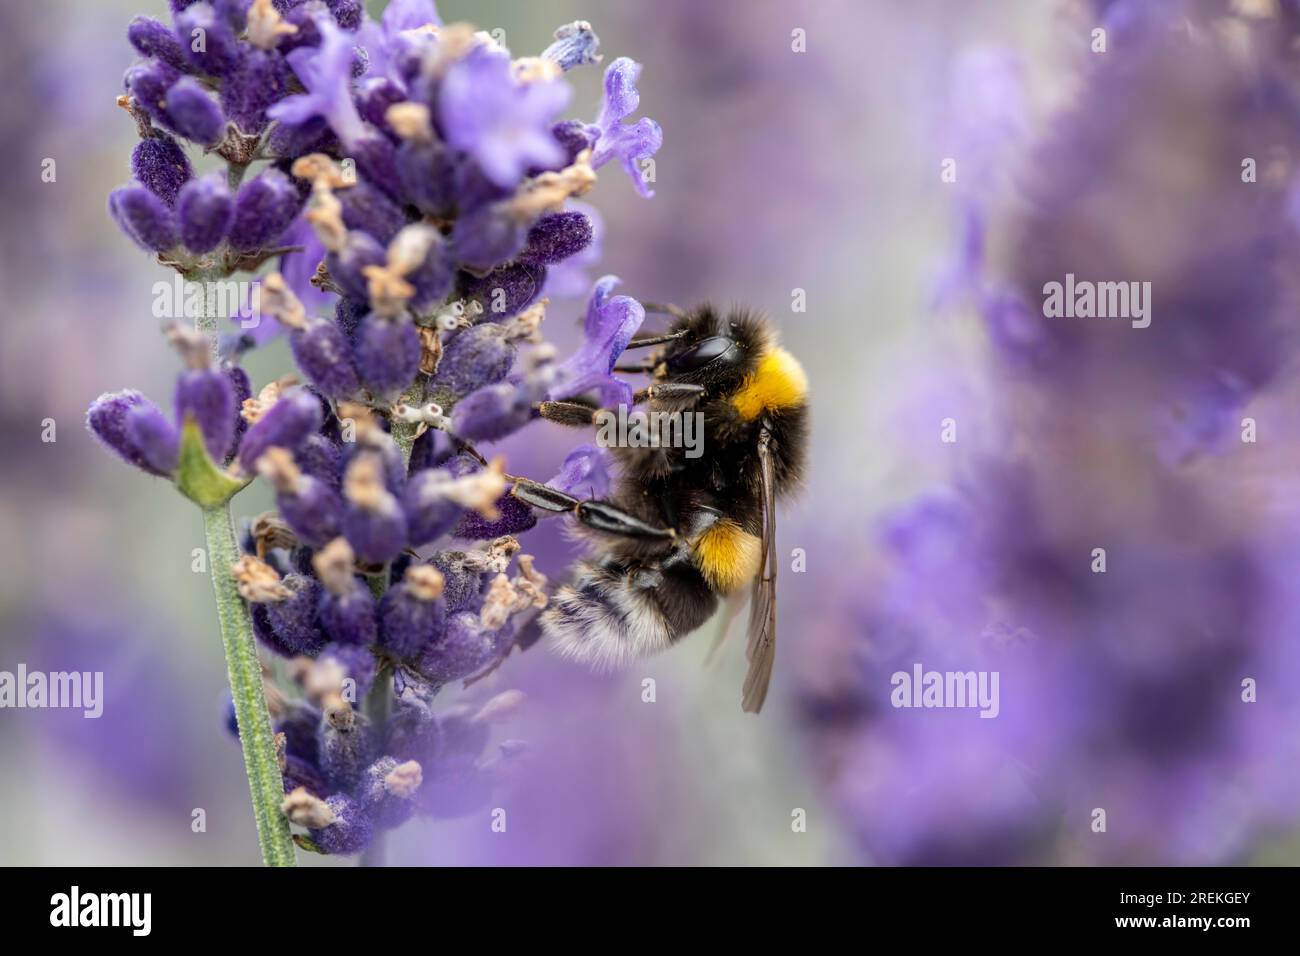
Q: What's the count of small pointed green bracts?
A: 1